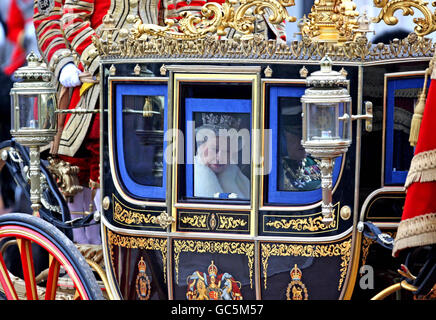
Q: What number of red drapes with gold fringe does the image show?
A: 1